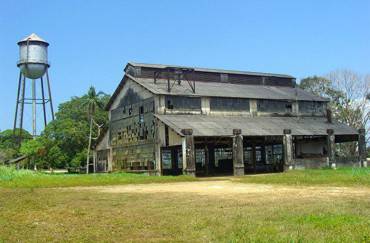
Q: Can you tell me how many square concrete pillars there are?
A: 5